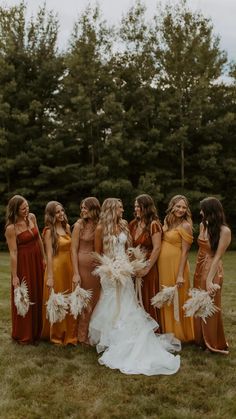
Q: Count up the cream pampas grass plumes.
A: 7